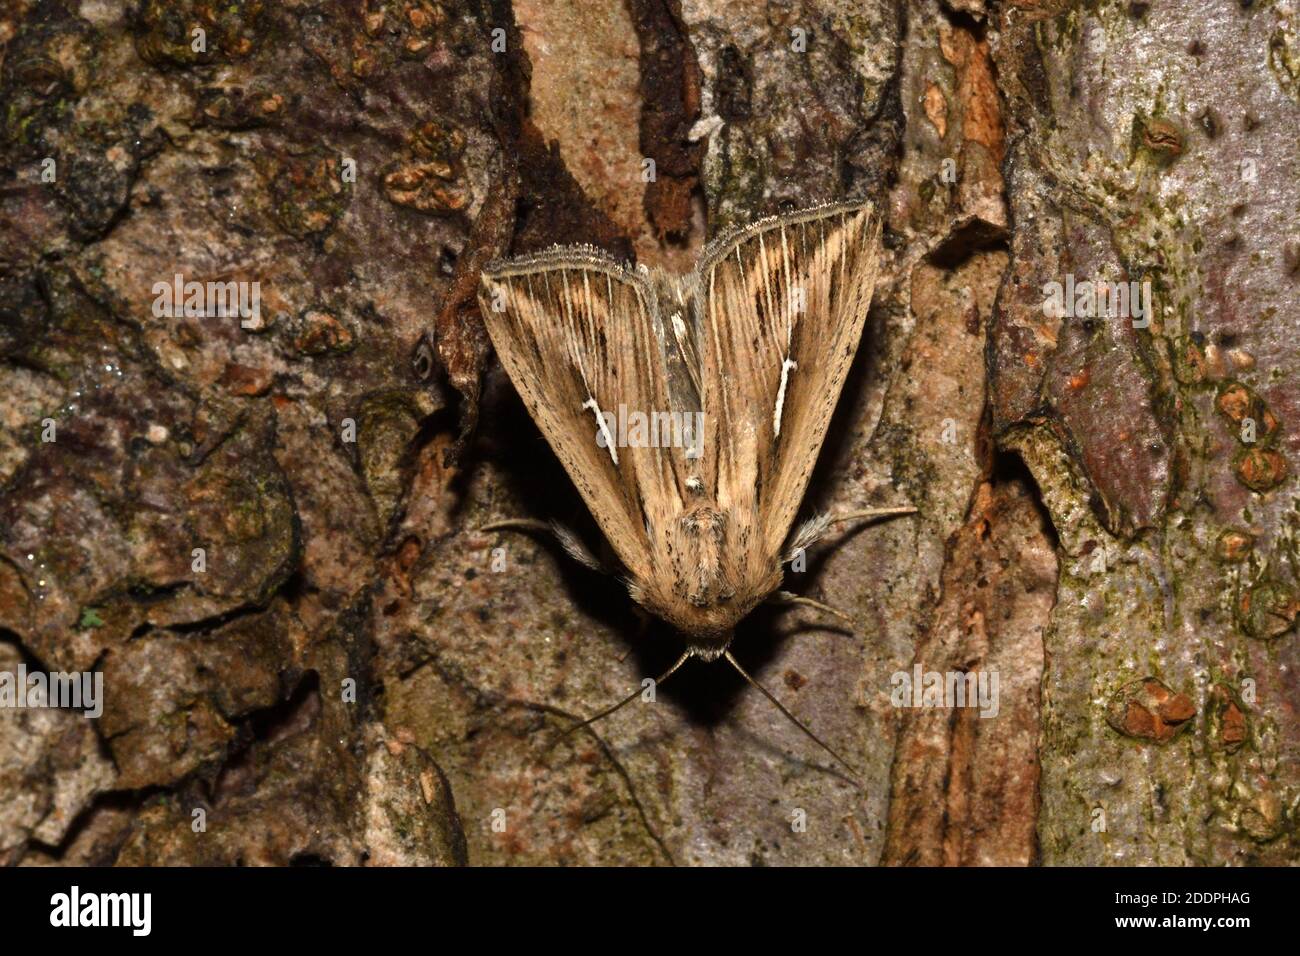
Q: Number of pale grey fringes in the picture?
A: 2